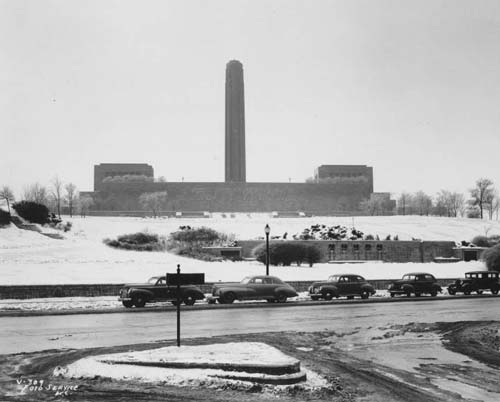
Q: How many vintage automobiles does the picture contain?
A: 5